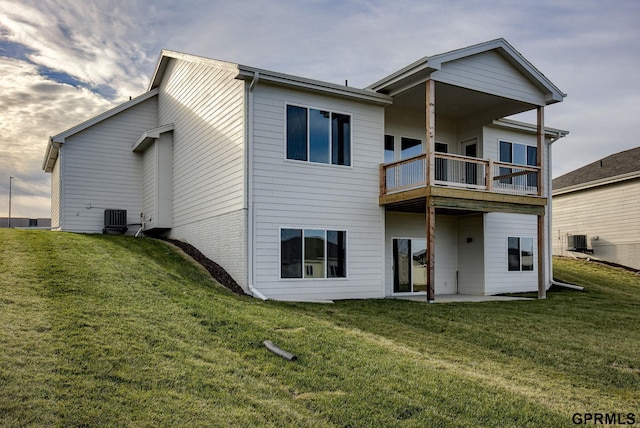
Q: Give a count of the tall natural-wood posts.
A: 2